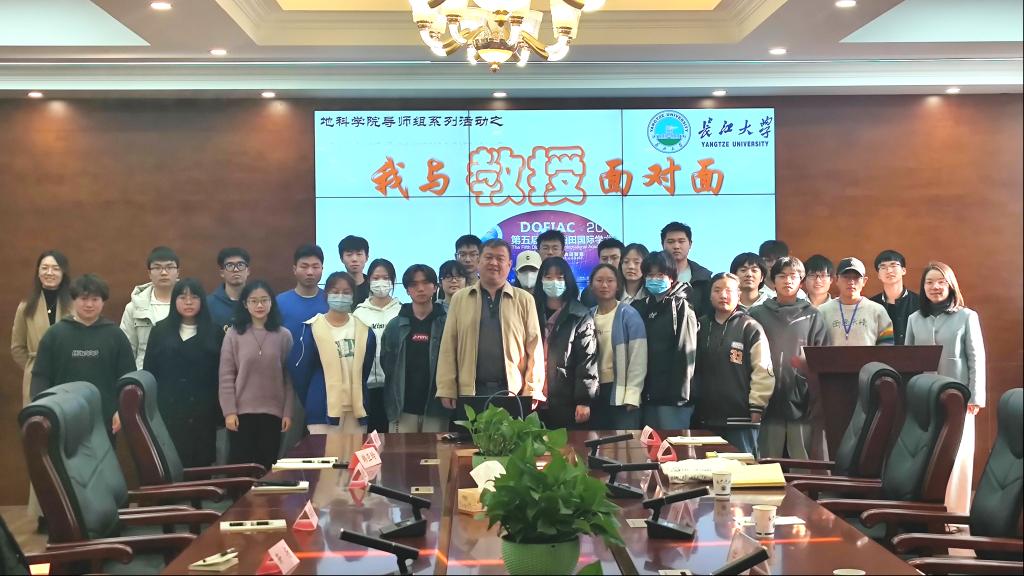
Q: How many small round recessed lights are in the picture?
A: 9